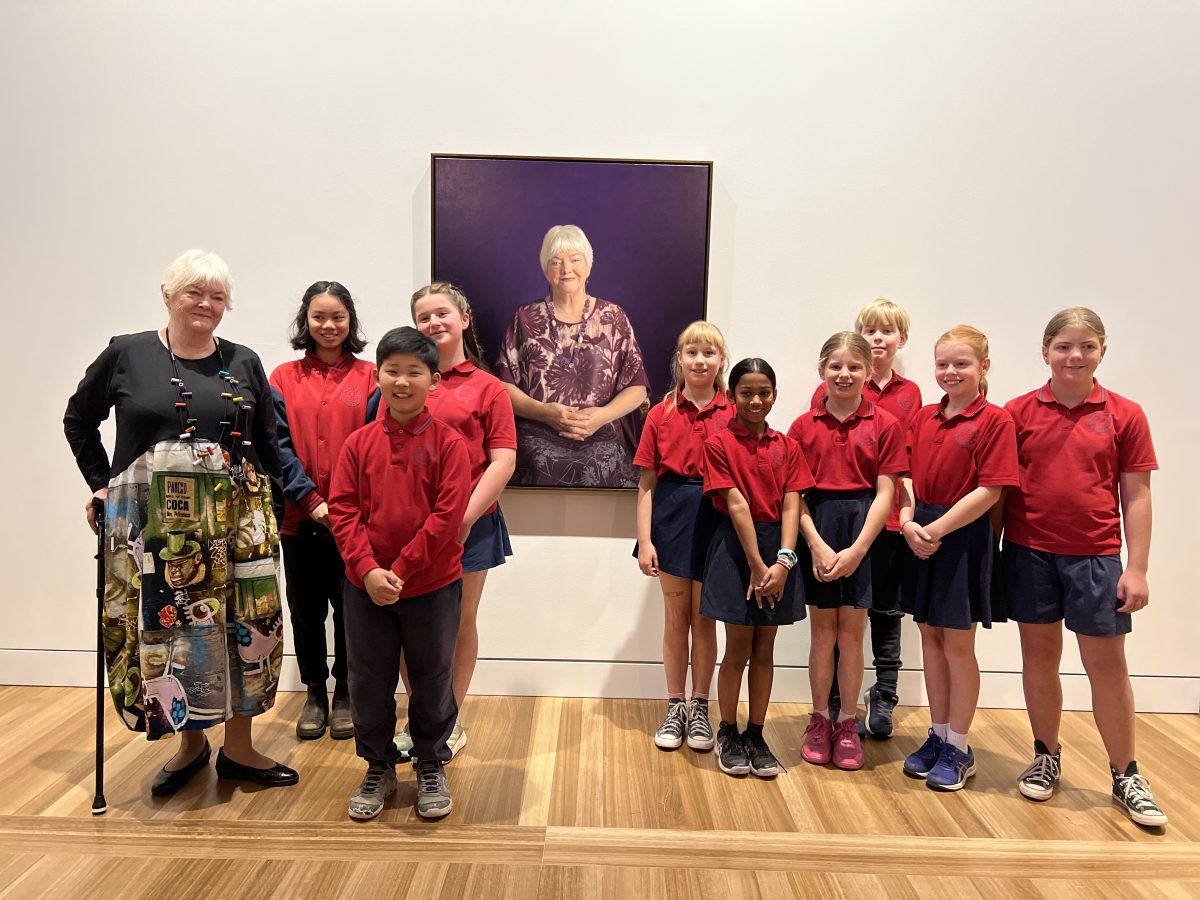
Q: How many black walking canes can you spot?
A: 1